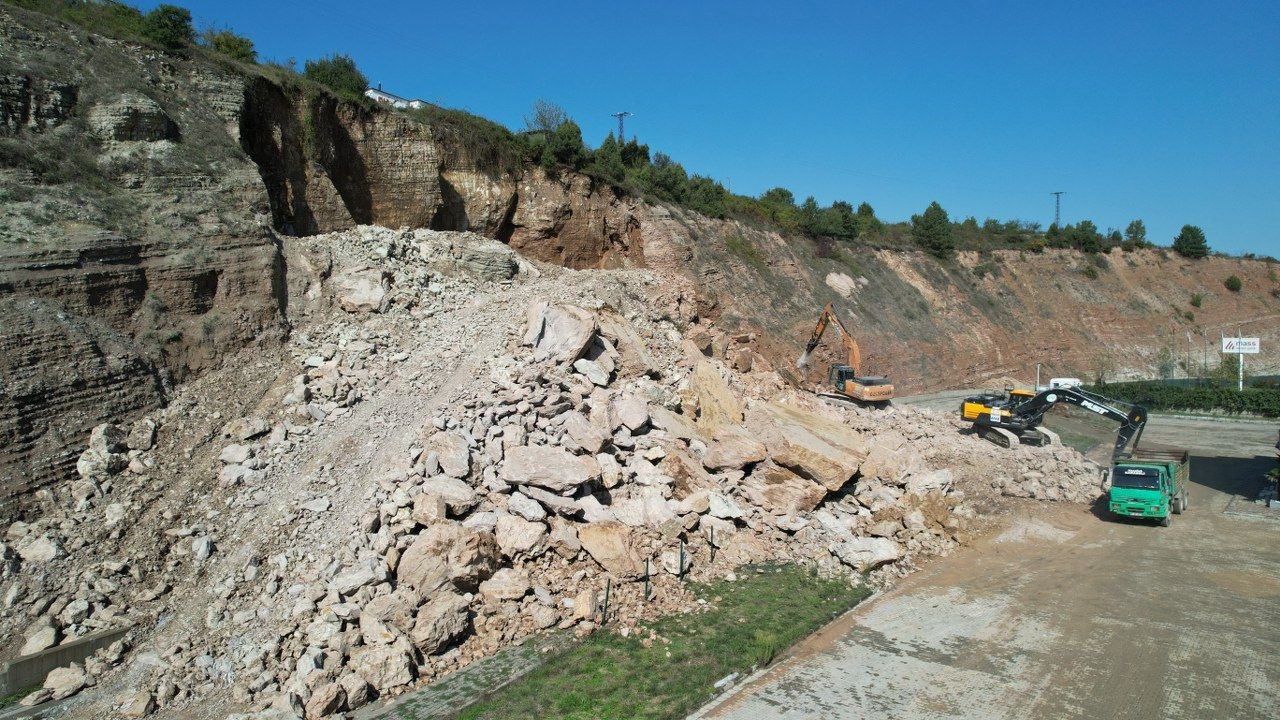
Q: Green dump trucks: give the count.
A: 1